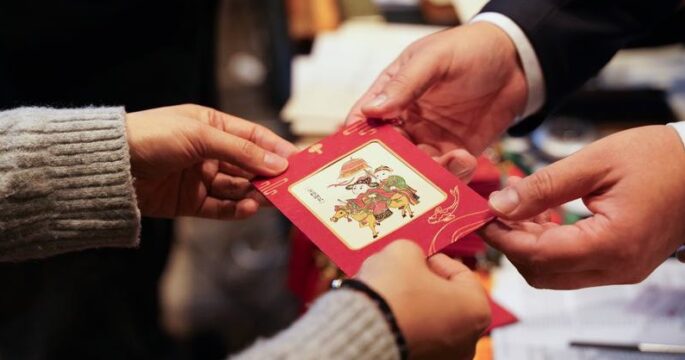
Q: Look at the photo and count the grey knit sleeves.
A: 2